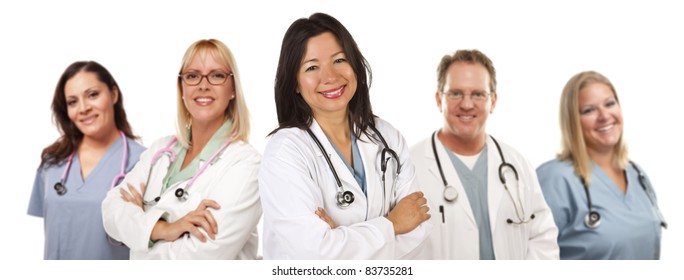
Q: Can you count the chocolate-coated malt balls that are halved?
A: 0